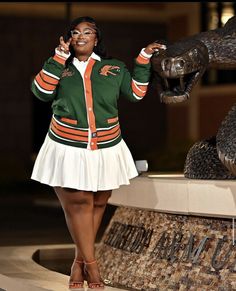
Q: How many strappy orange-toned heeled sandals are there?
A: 2